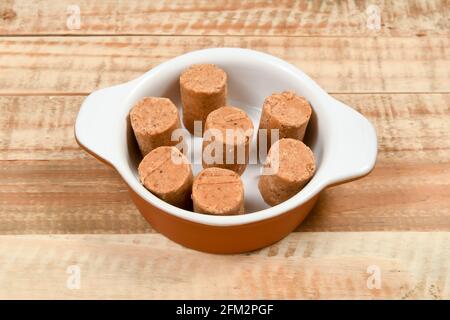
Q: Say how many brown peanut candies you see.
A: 7